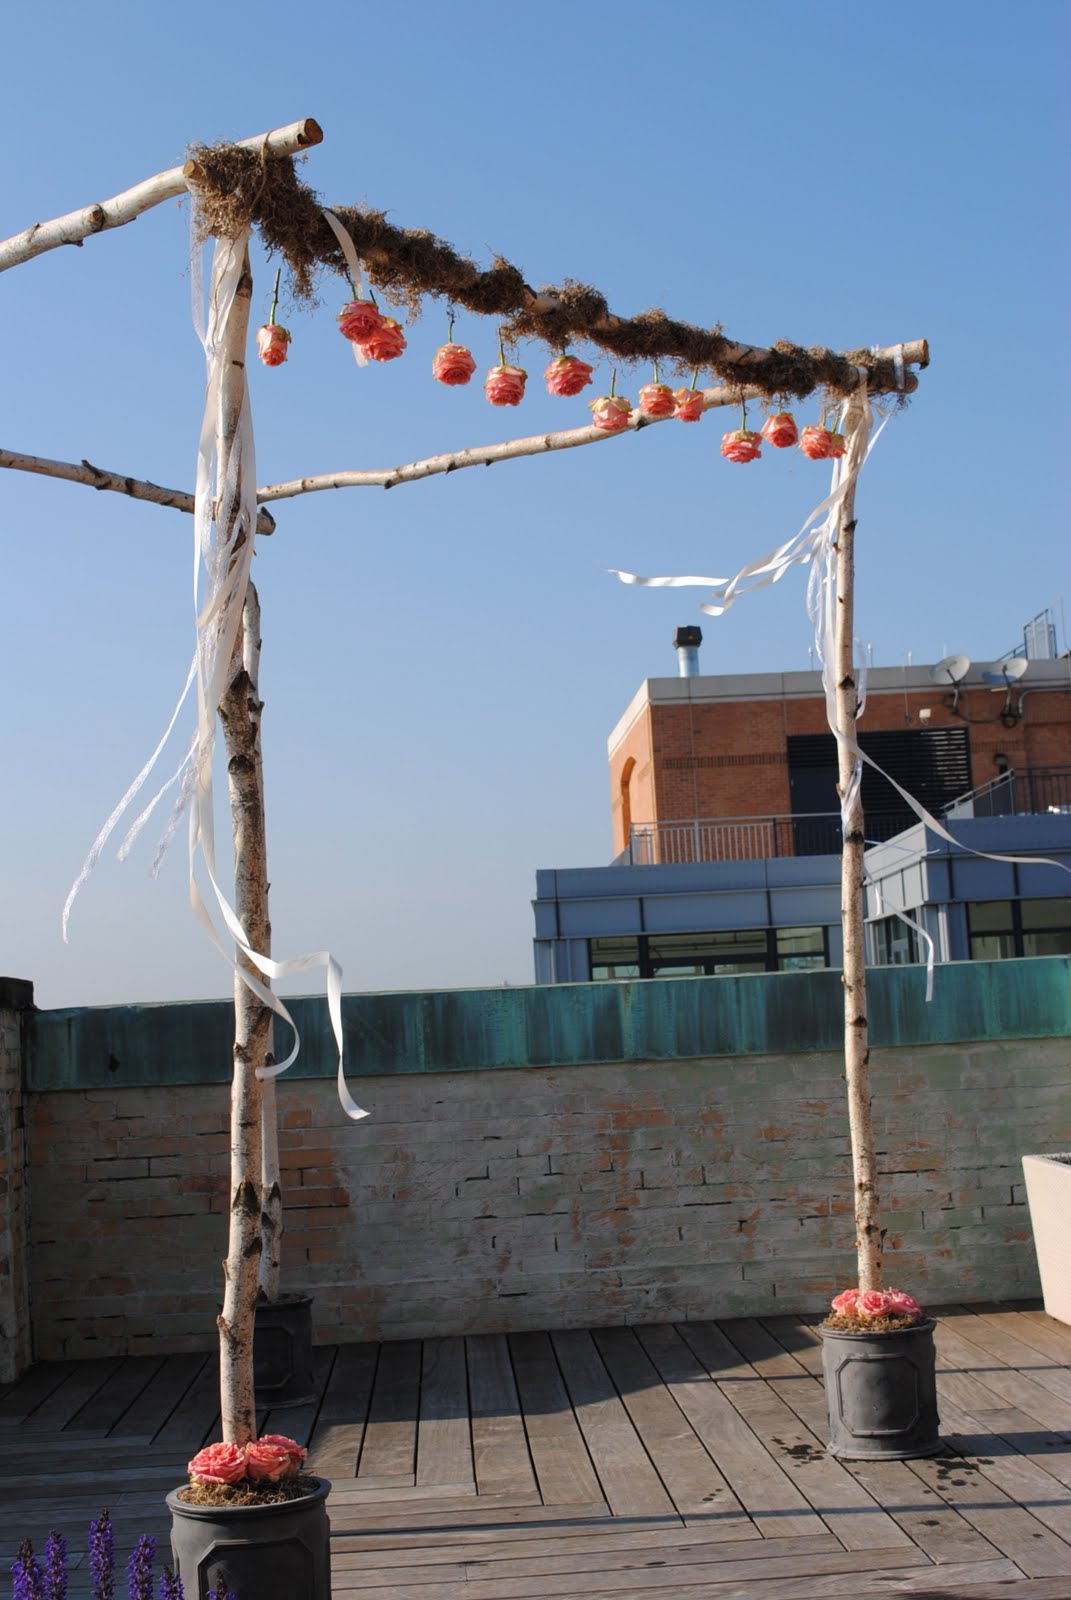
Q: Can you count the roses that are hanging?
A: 13